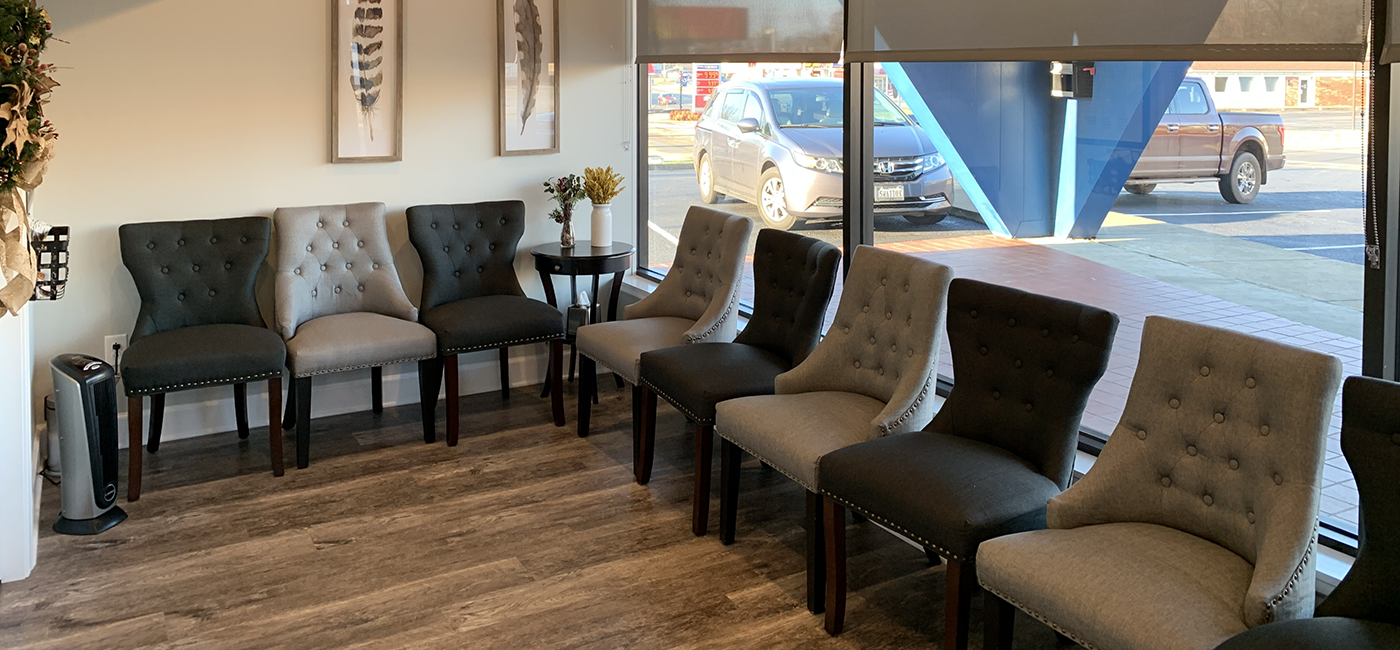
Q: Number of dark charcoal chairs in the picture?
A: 5